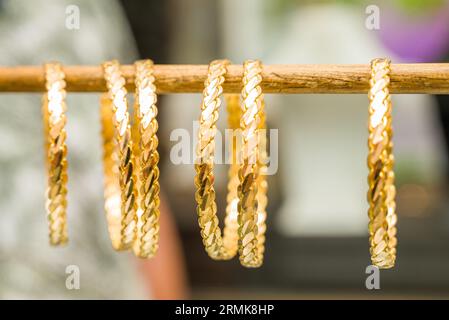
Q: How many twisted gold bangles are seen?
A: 6